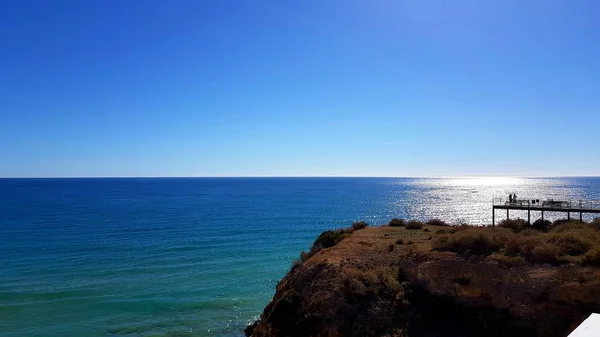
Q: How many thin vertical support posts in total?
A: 6